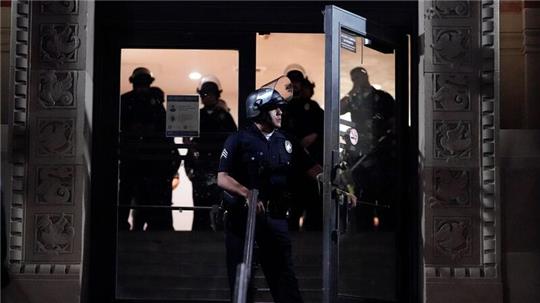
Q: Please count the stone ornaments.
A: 12